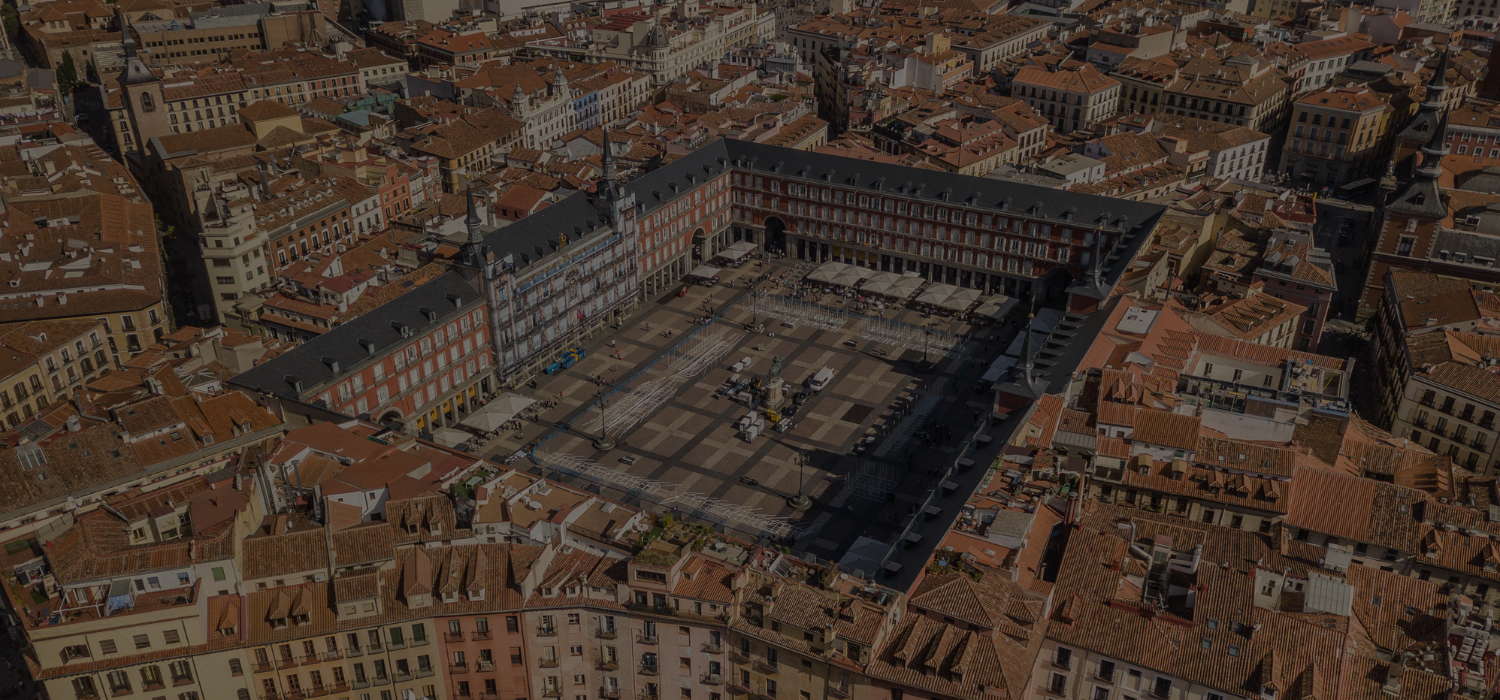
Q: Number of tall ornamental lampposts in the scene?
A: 4